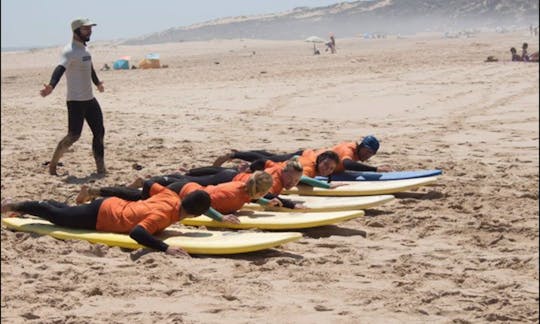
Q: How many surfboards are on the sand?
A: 5